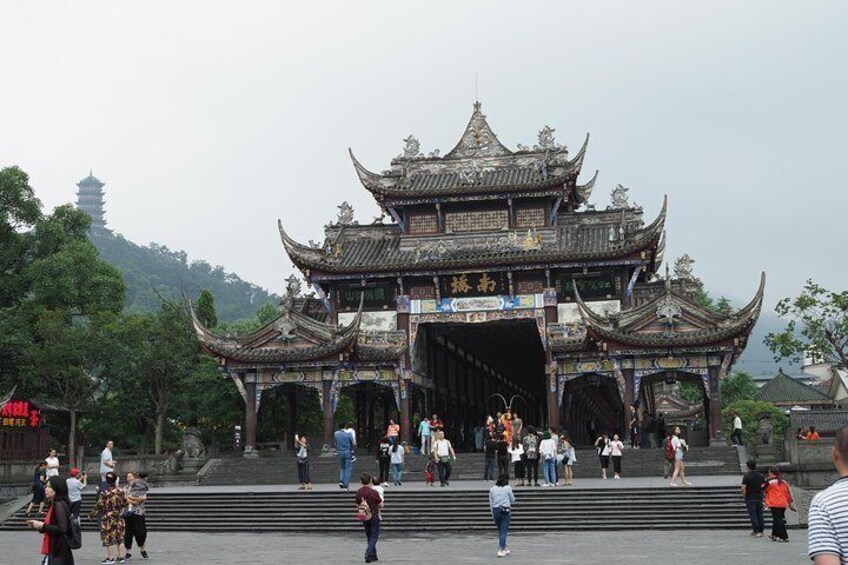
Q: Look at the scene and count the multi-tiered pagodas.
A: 1